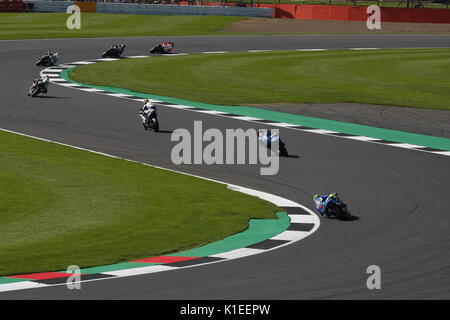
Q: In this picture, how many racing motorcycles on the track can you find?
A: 7